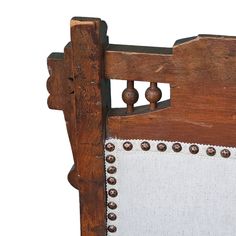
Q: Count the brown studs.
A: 15